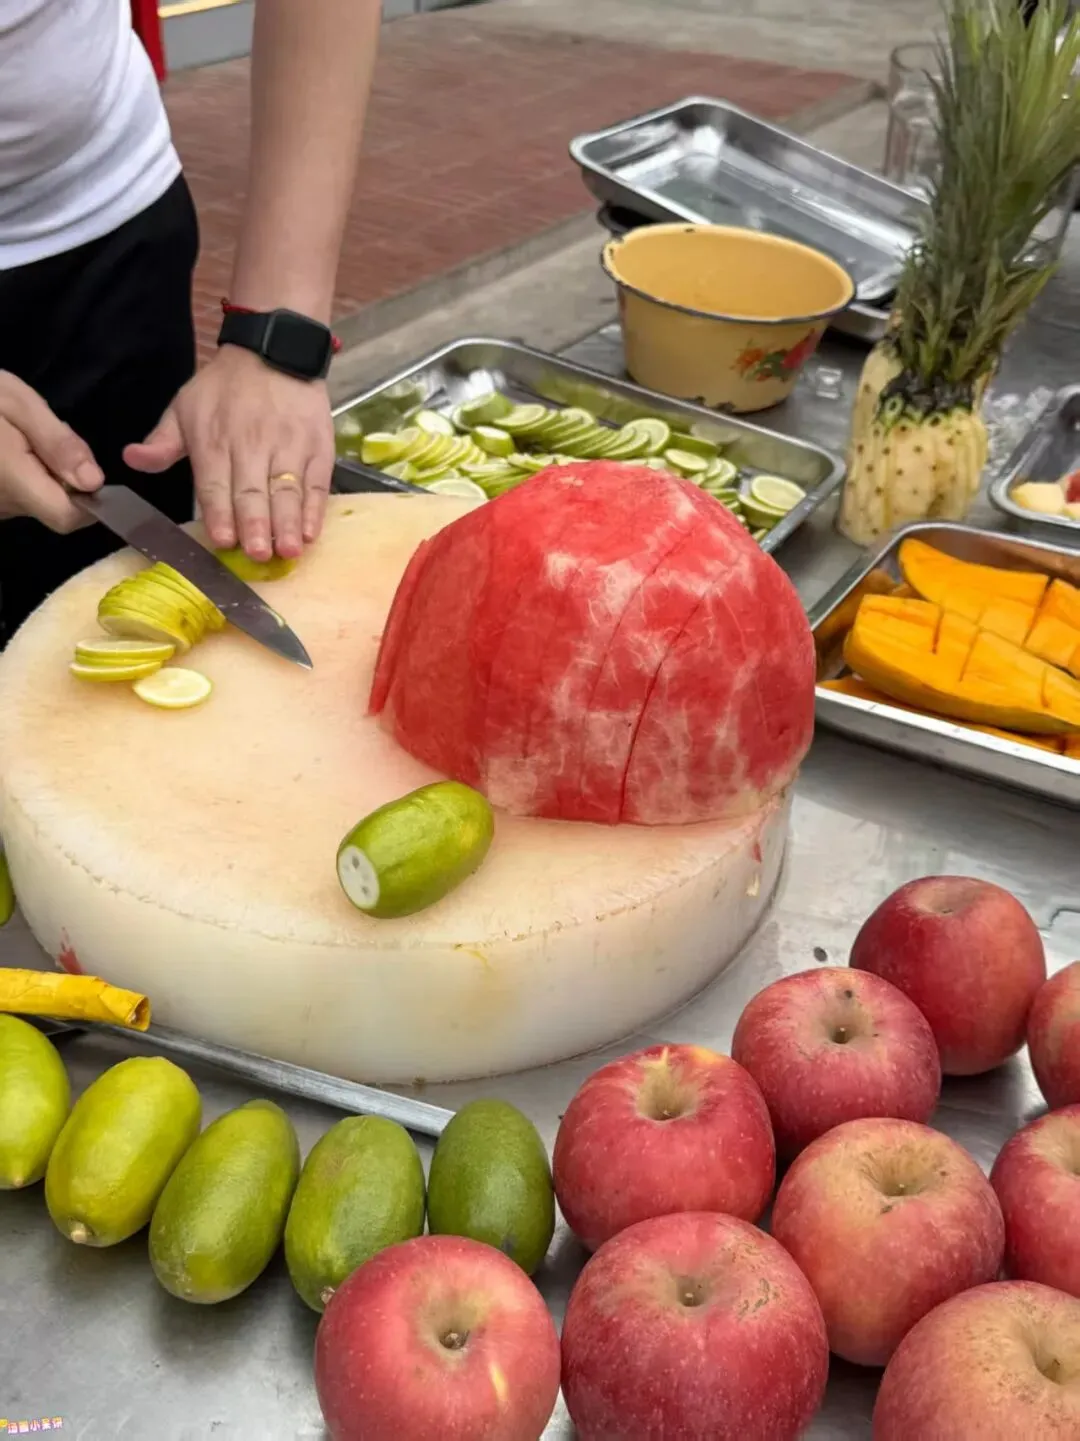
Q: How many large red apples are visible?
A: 9